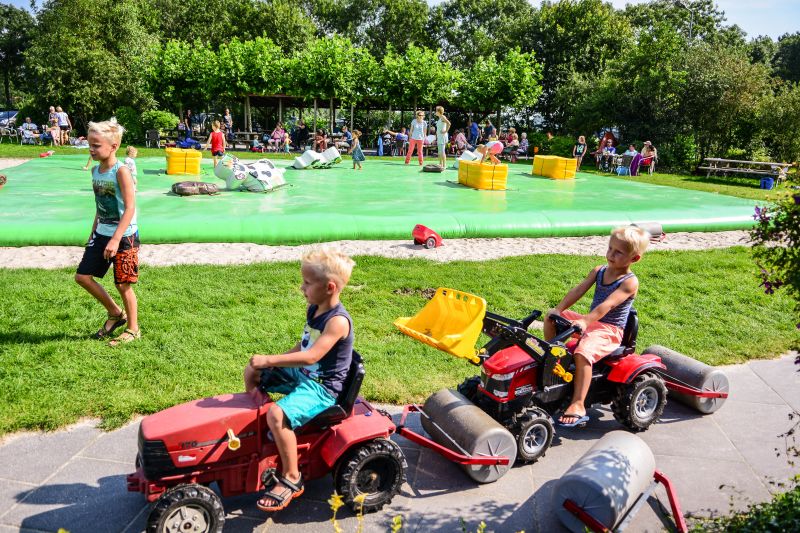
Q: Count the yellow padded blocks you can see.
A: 3